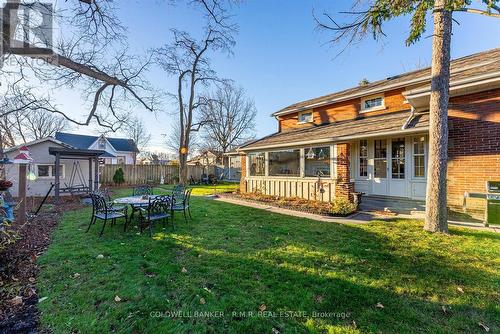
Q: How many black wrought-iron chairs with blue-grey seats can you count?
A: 6